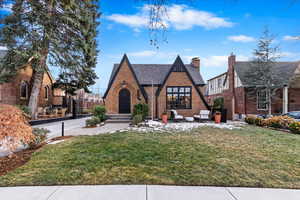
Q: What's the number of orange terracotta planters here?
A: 2